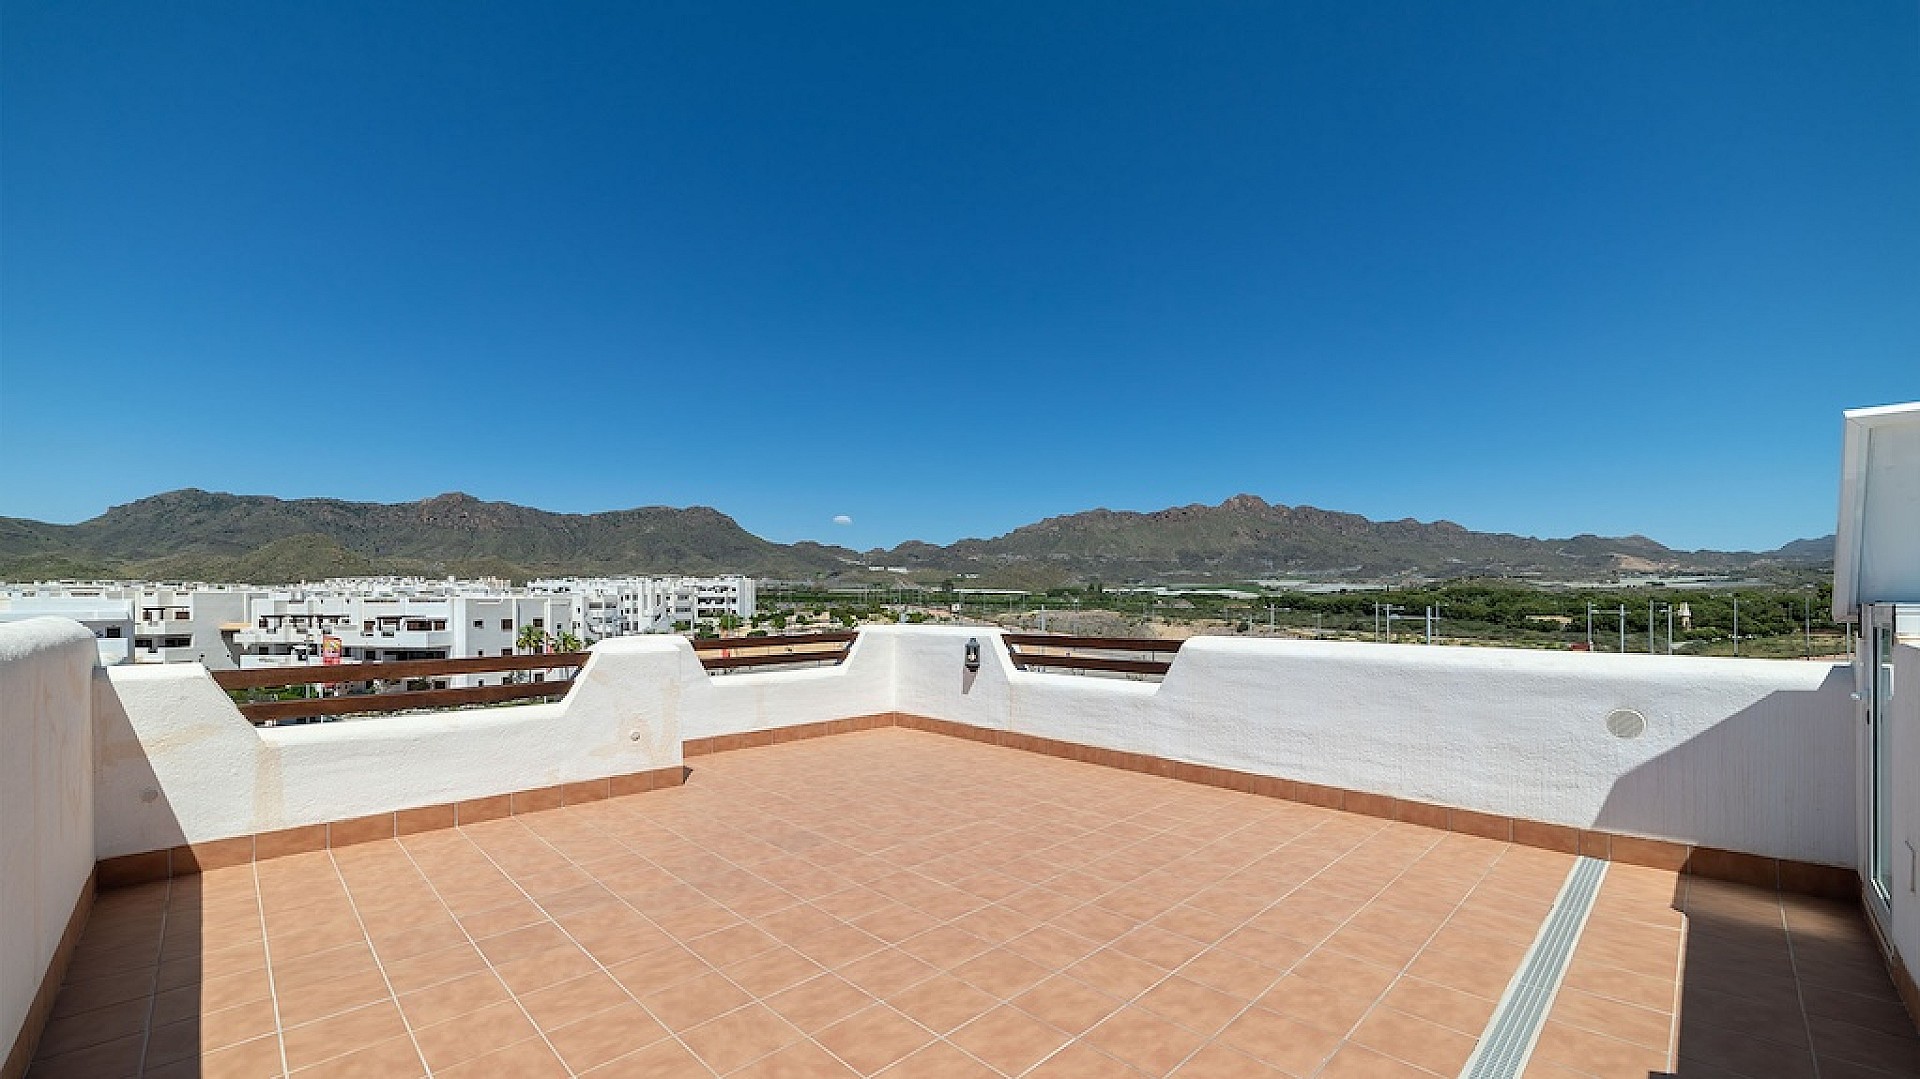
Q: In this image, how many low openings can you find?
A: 3